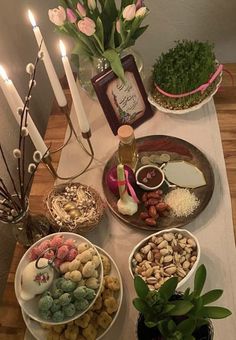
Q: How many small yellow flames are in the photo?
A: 3